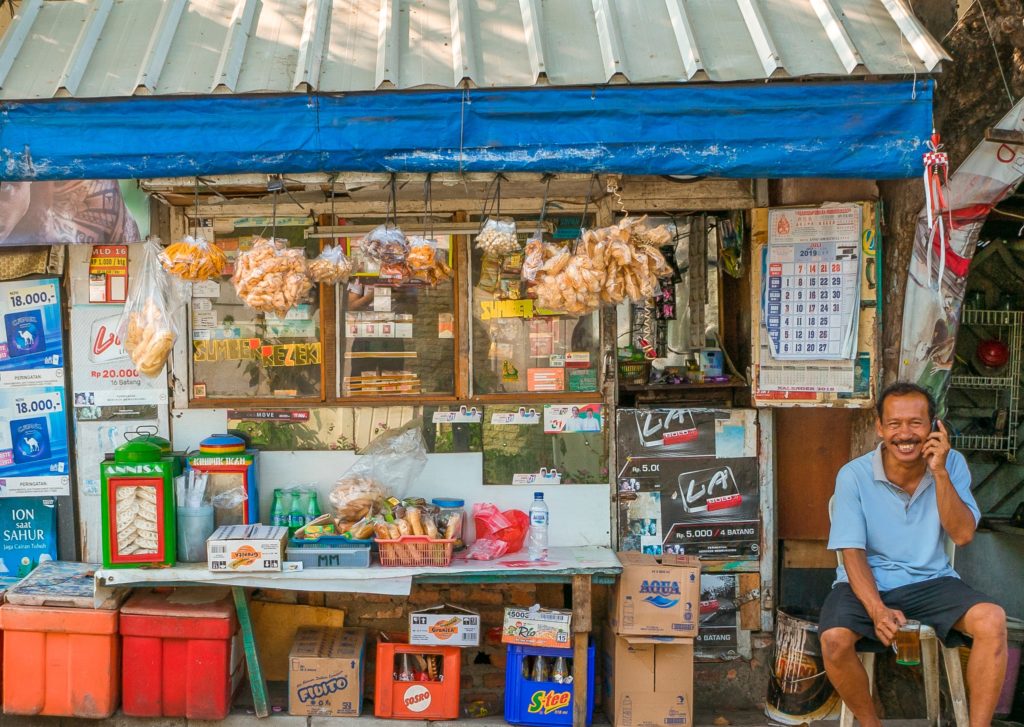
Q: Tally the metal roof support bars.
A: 13